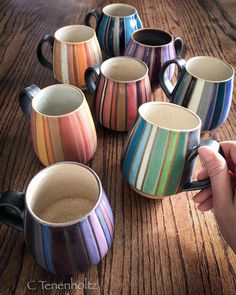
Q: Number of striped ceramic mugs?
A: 8